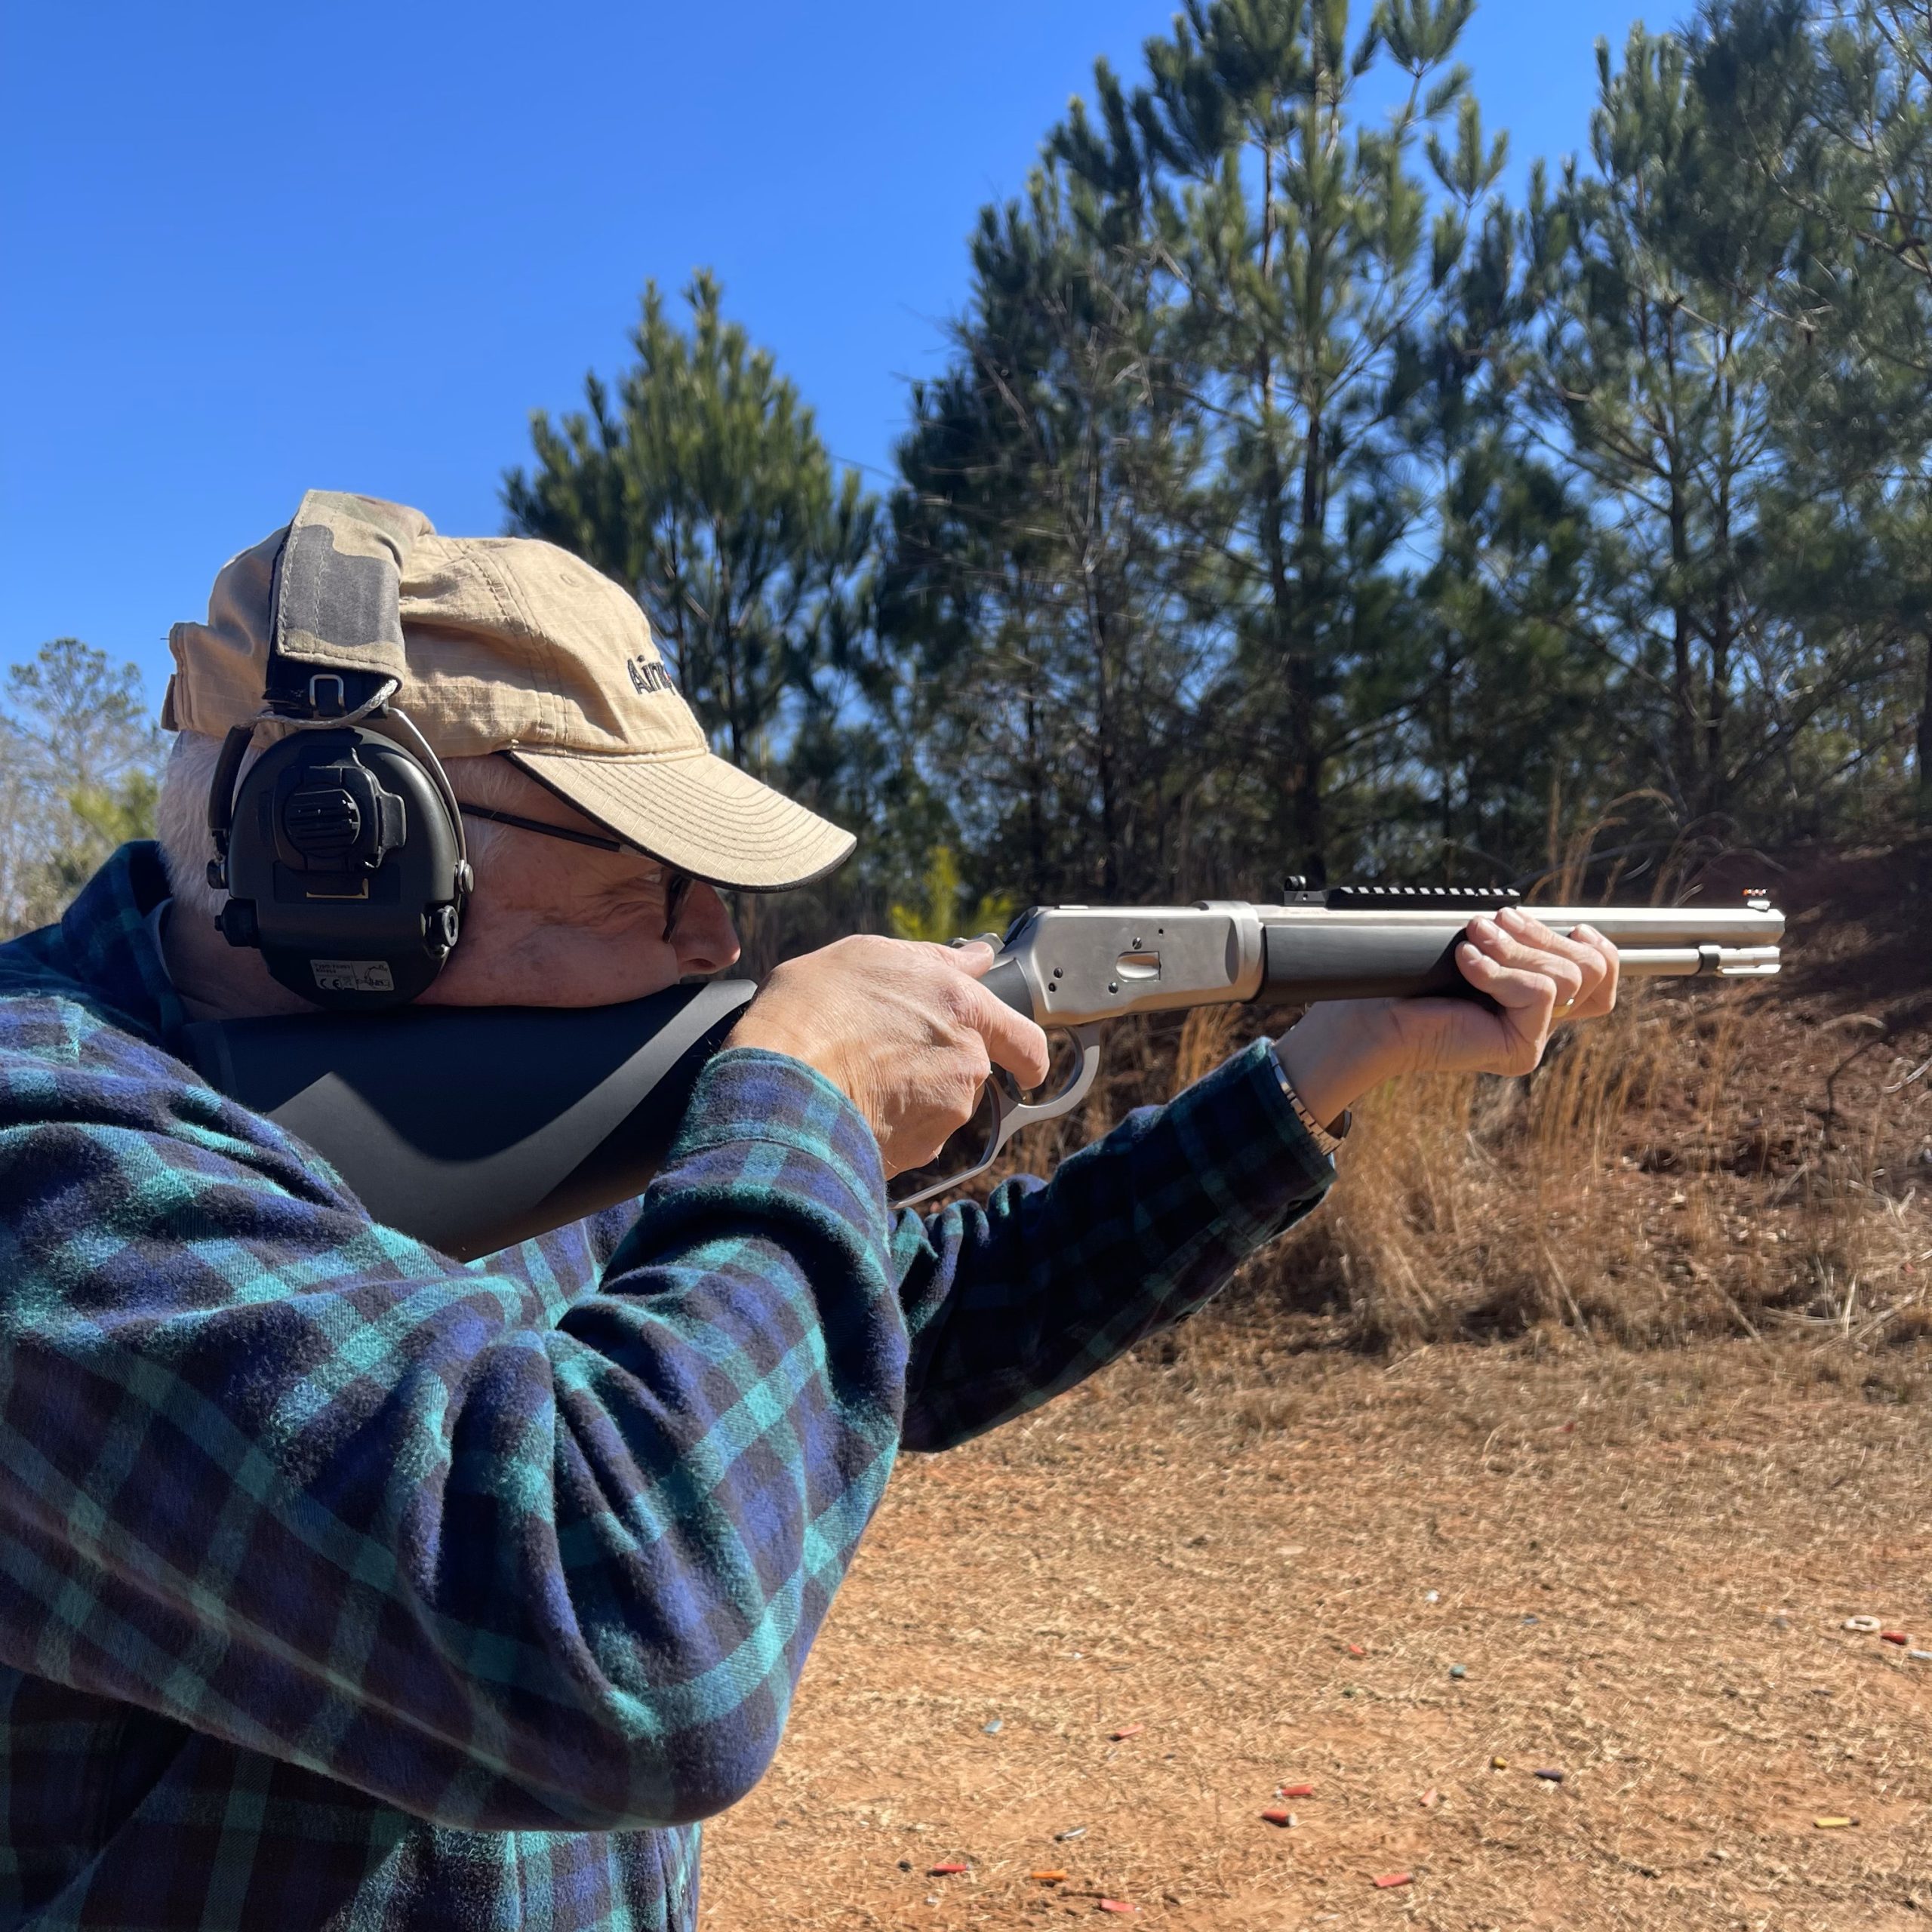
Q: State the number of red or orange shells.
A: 10